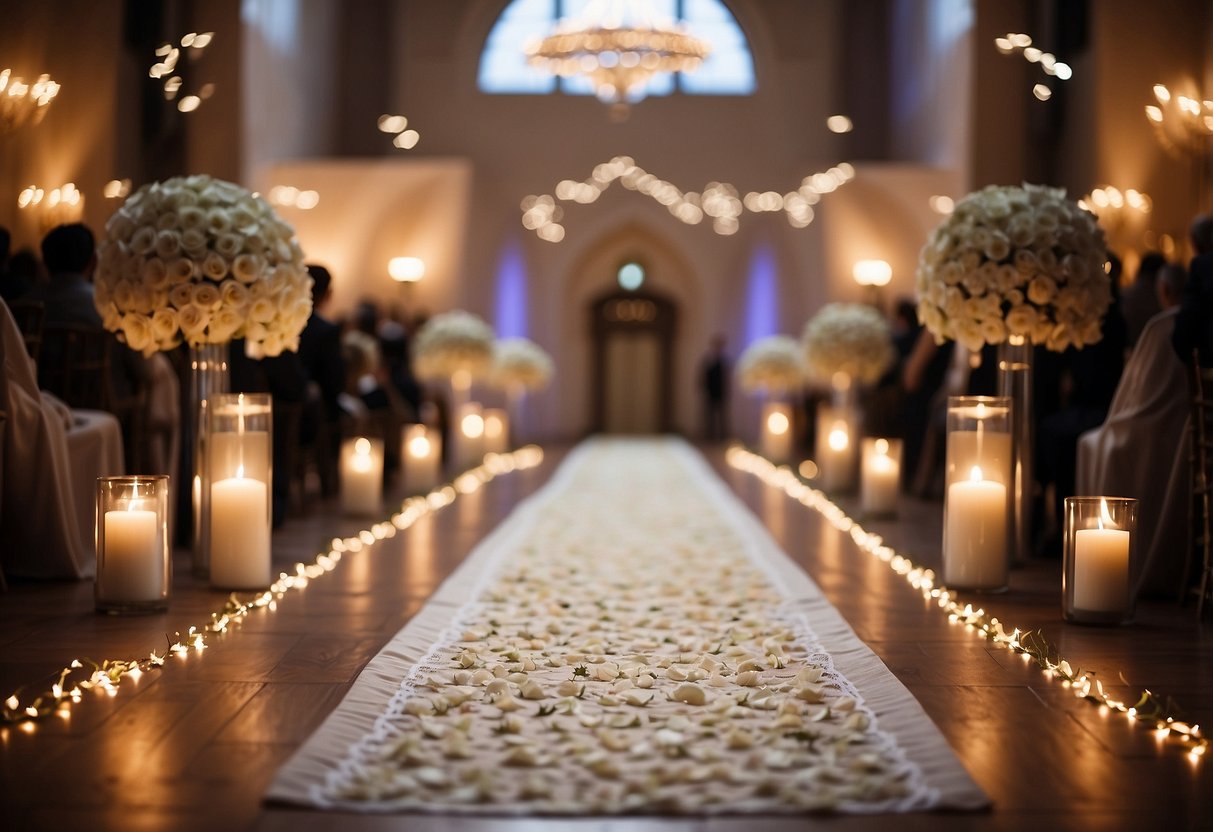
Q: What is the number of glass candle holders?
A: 11